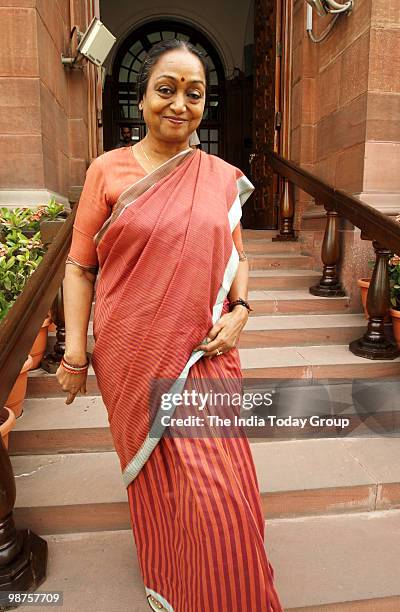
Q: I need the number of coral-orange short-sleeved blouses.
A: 1